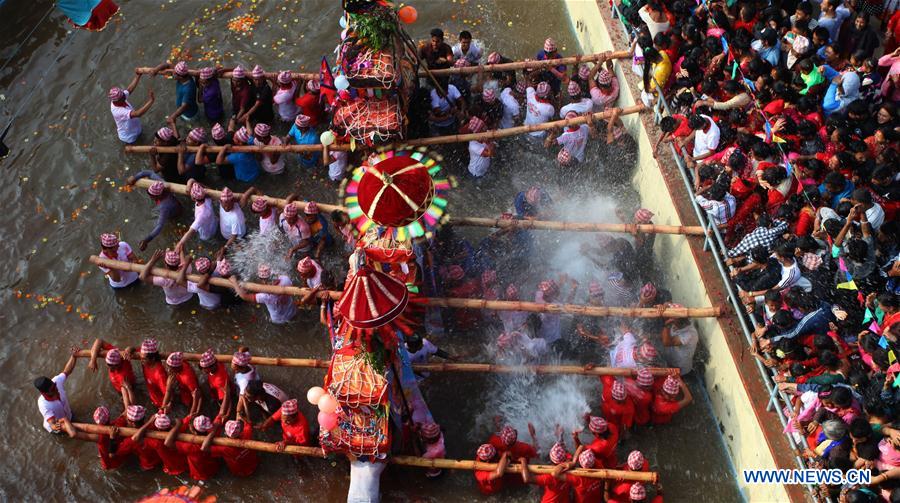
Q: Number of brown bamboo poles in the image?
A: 6